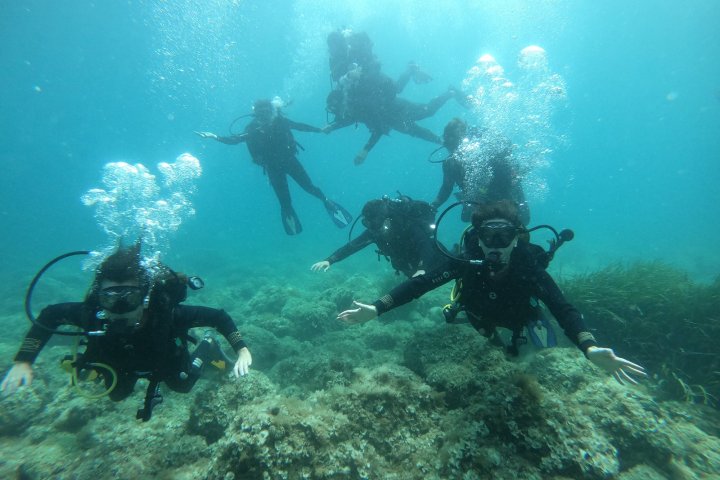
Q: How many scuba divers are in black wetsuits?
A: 7